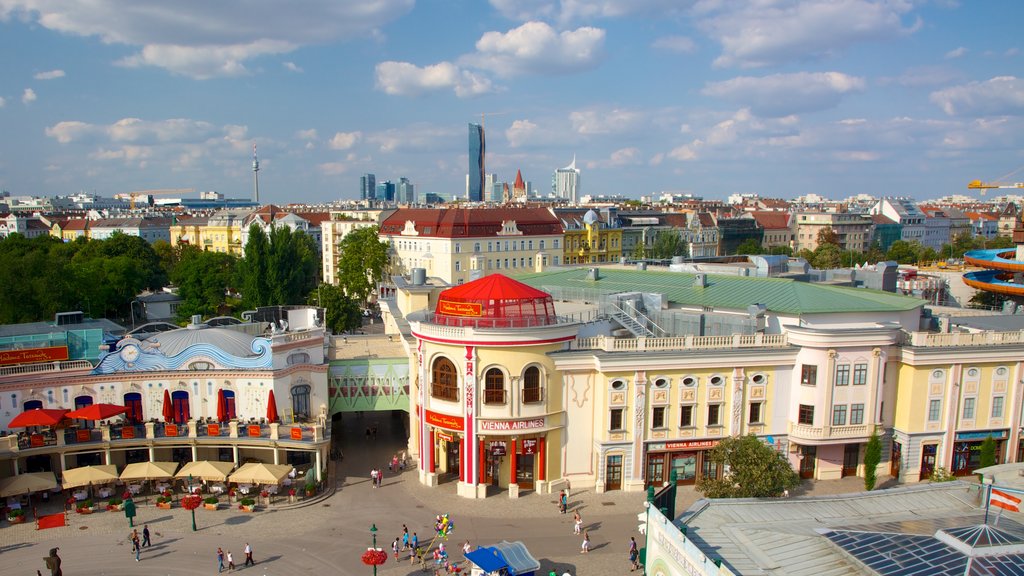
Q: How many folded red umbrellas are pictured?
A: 3